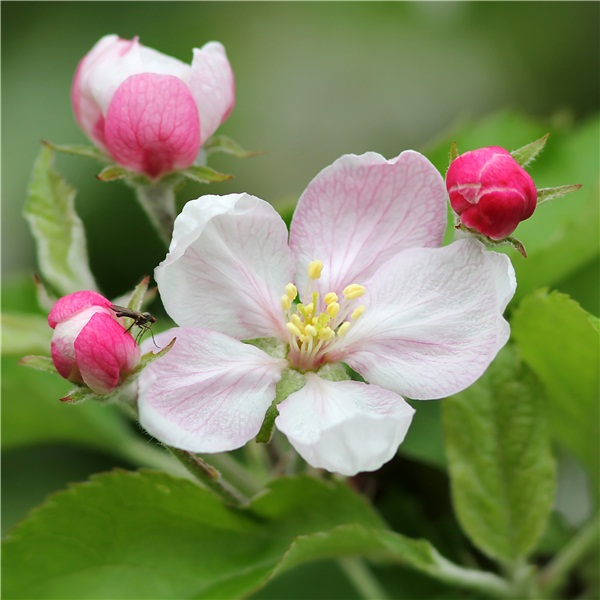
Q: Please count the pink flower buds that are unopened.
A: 3